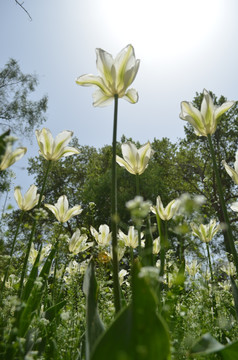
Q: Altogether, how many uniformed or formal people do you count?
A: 0